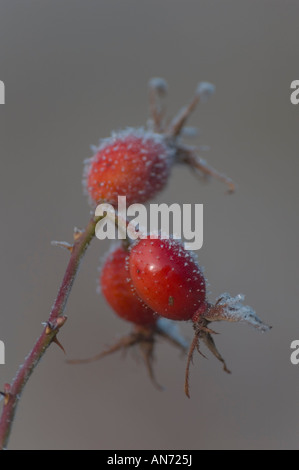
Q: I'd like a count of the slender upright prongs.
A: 2